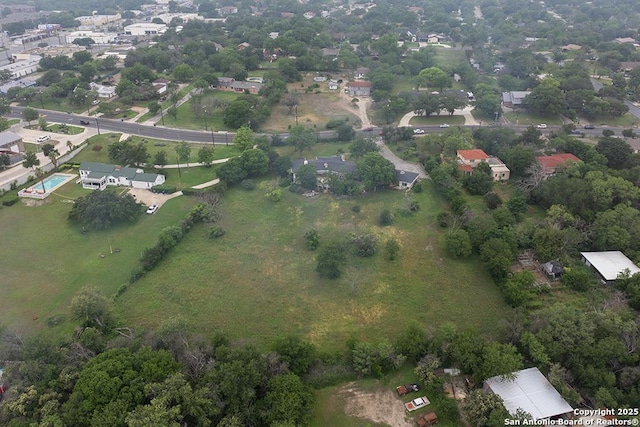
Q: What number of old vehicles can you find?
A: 3